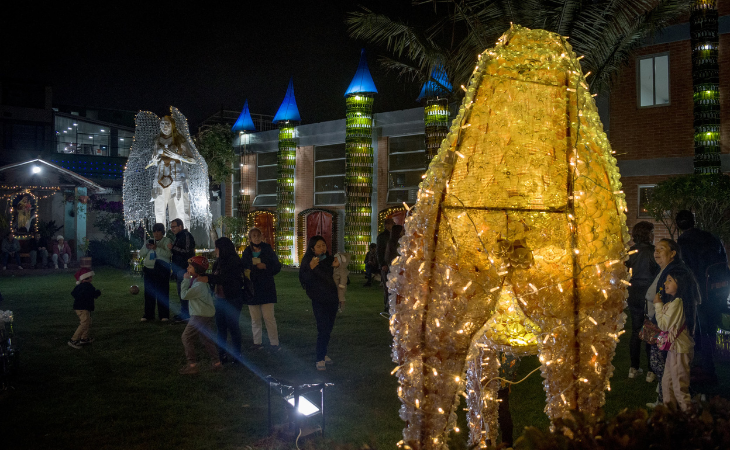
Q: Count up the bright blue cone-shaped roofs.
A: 4